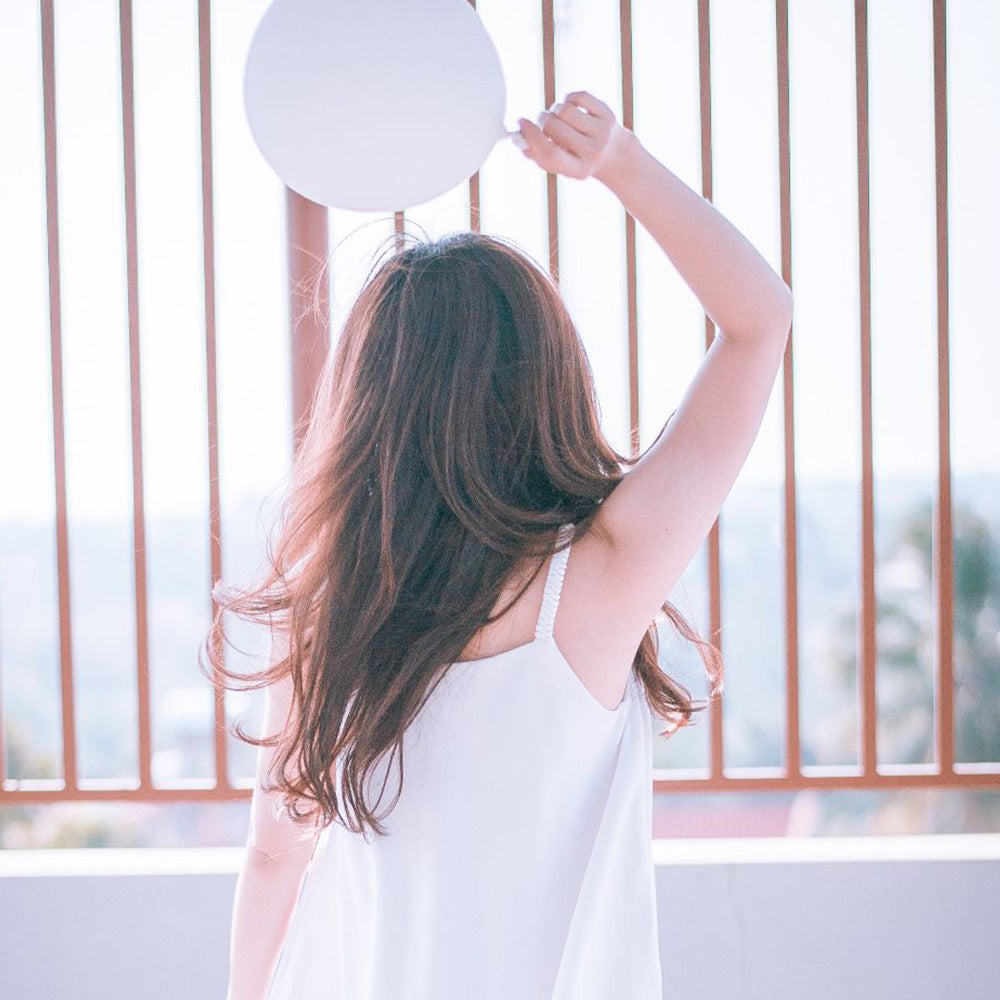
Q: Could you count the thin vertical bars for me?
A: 11